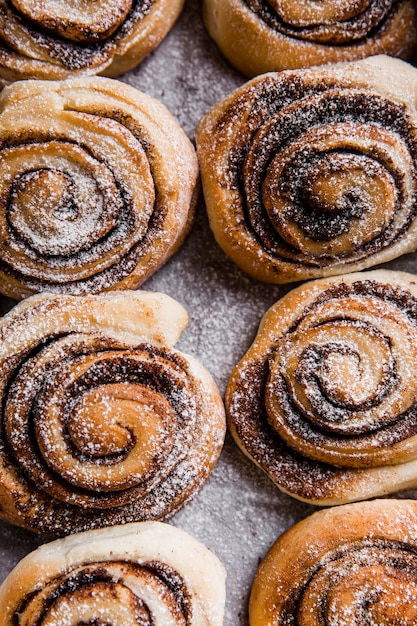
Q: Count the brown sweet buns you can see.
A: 8